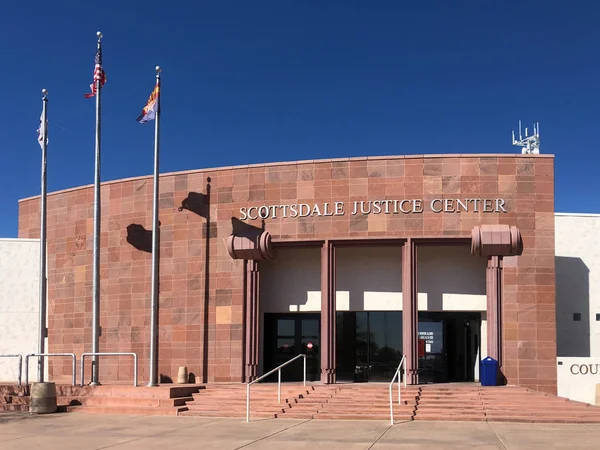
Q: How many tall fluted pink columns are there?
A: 4